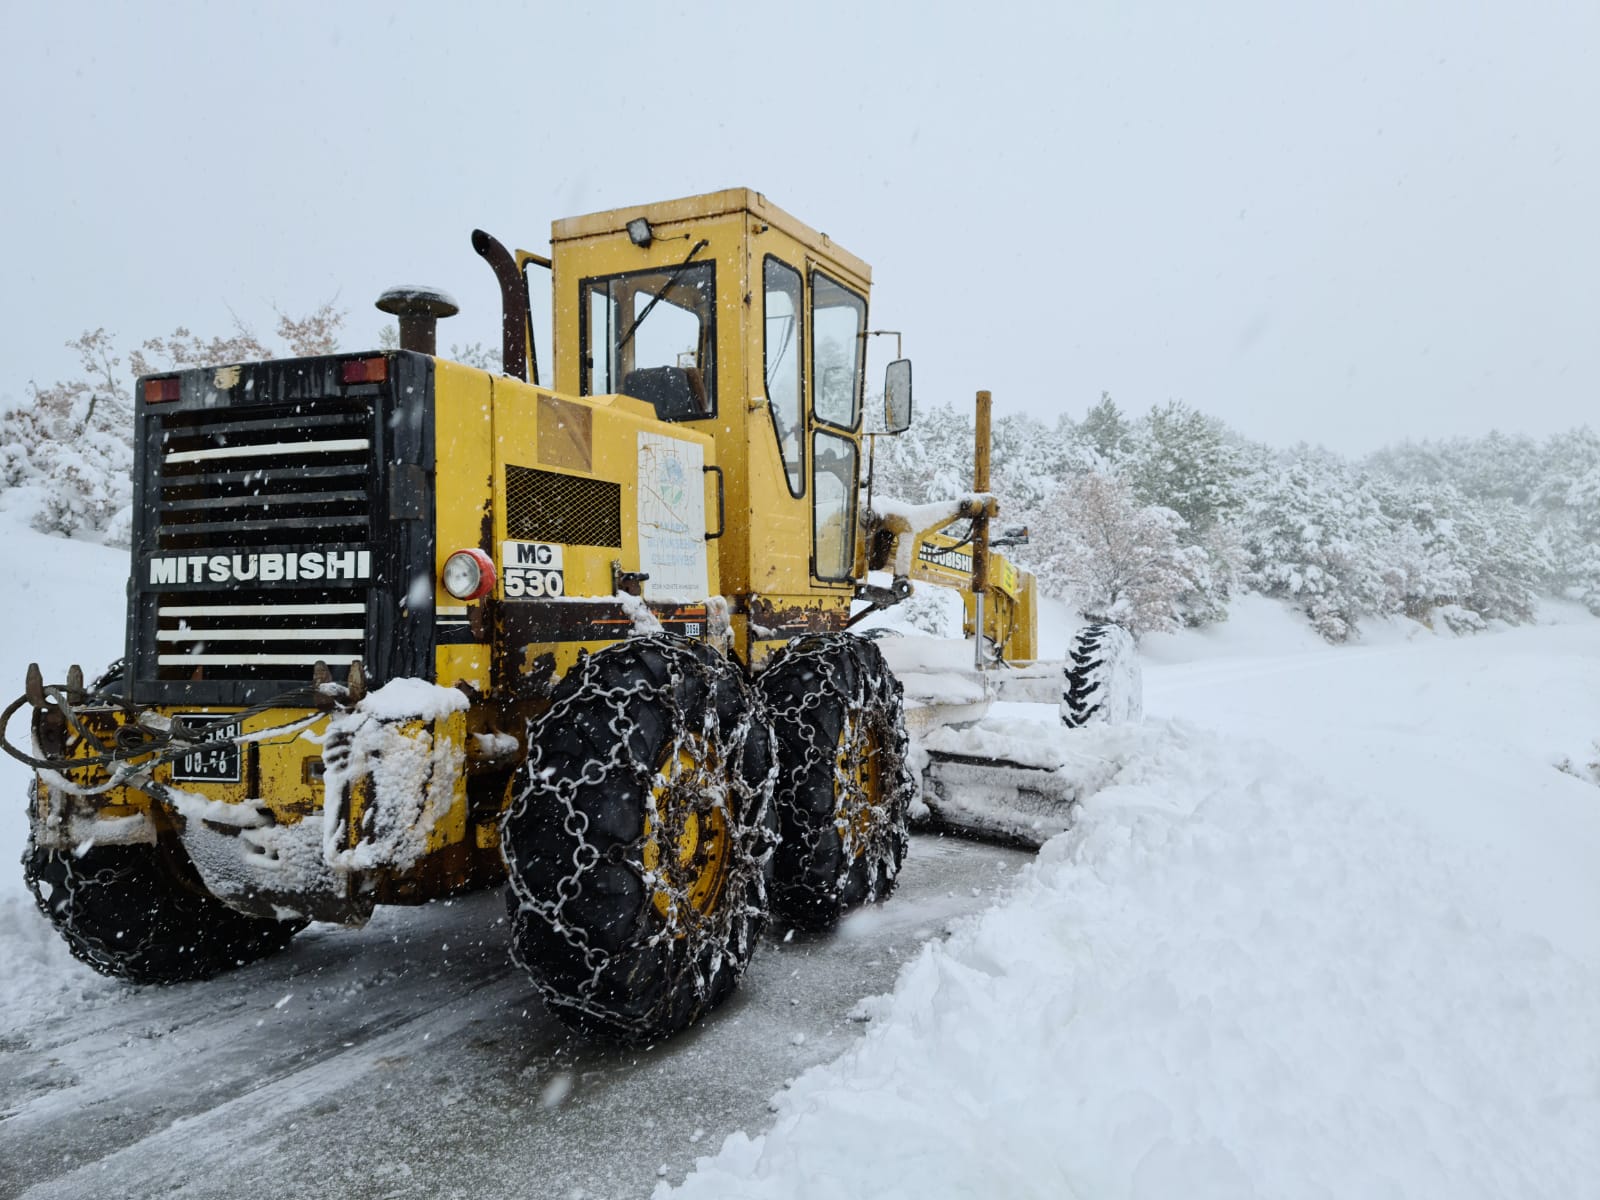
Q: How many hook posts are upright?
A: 4